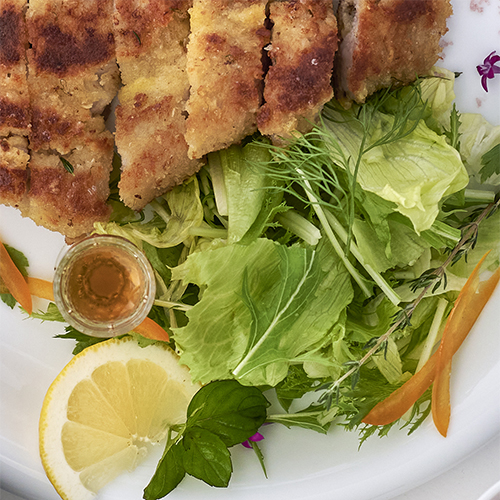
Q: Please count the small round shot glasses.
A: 1